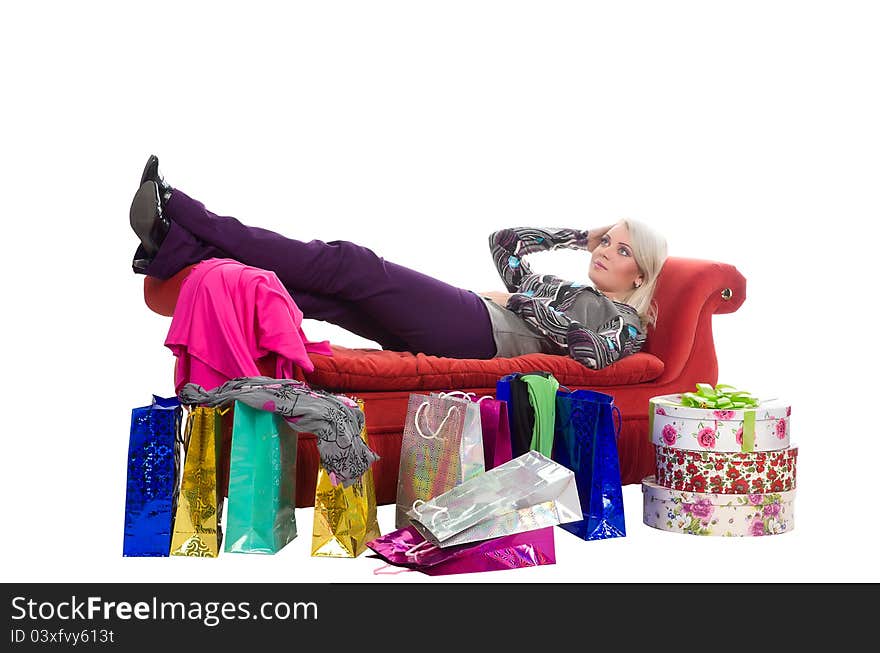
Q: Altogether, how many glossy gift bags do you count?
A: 10